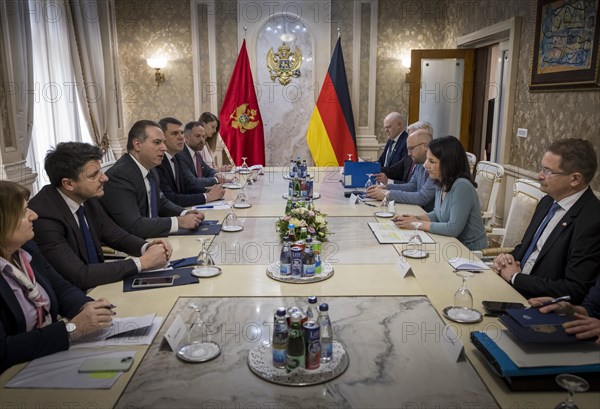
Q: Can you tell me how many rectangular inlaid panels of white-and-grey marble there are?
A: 3